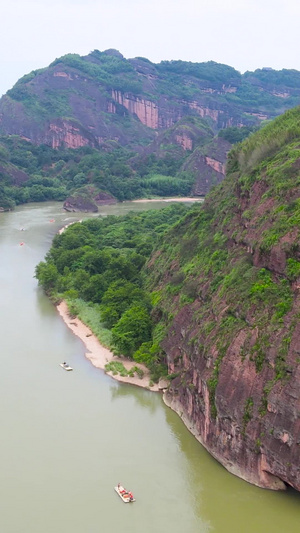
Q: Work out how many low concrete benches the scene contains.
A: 0